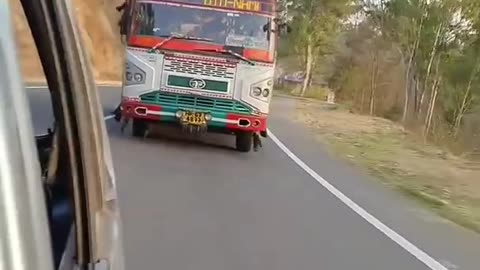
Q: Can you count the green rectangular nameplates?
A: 1